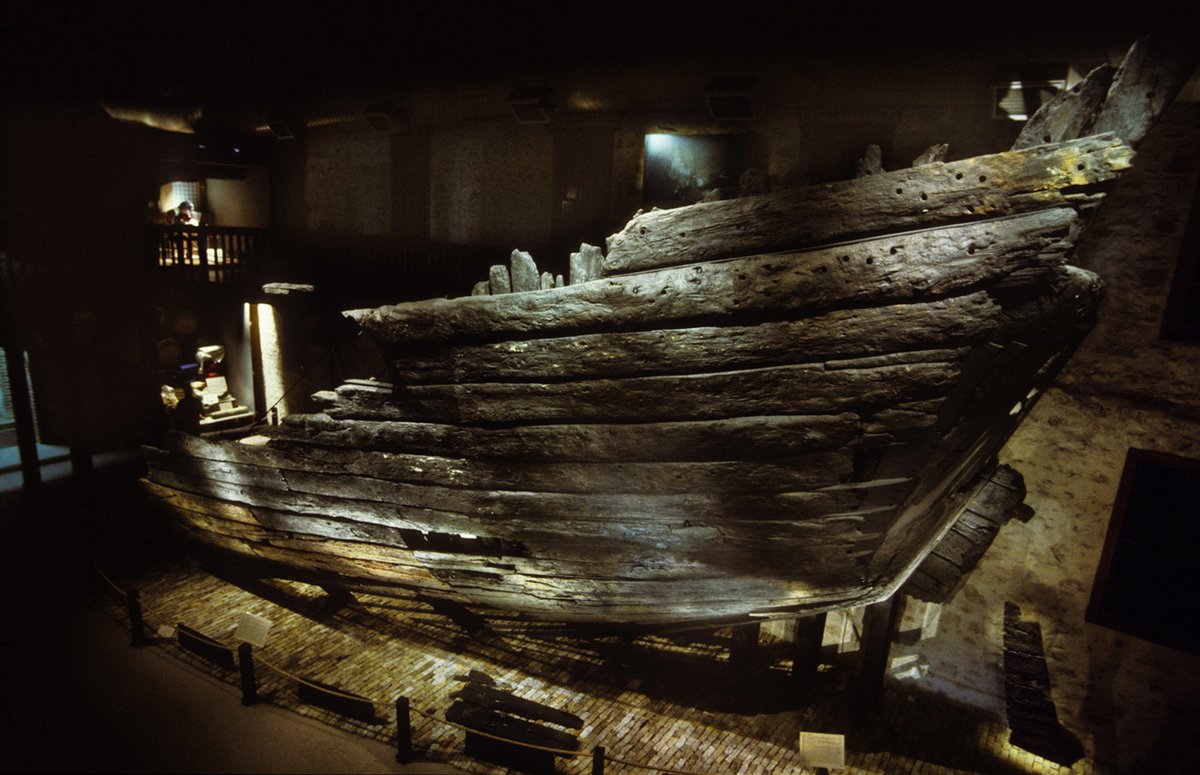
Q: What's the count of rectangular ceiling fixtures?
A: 5